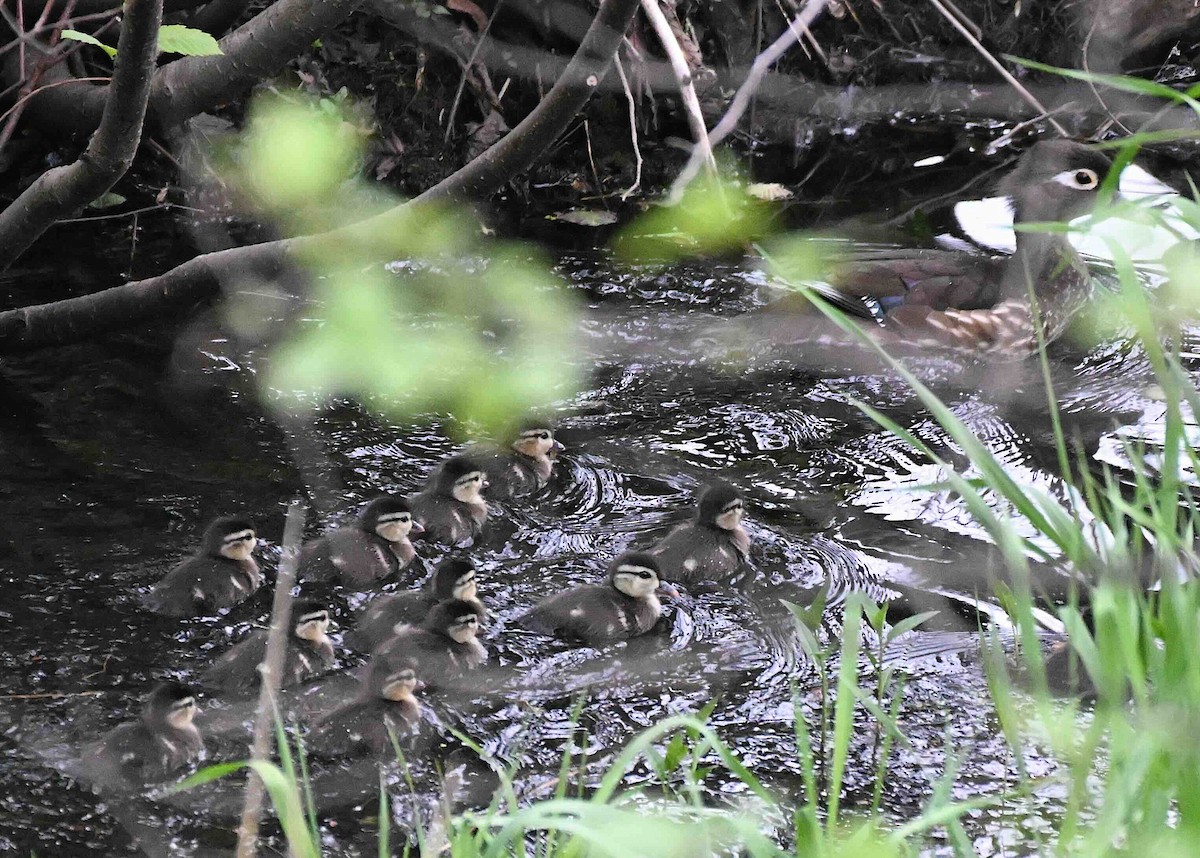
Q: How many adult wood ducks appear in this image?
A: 1